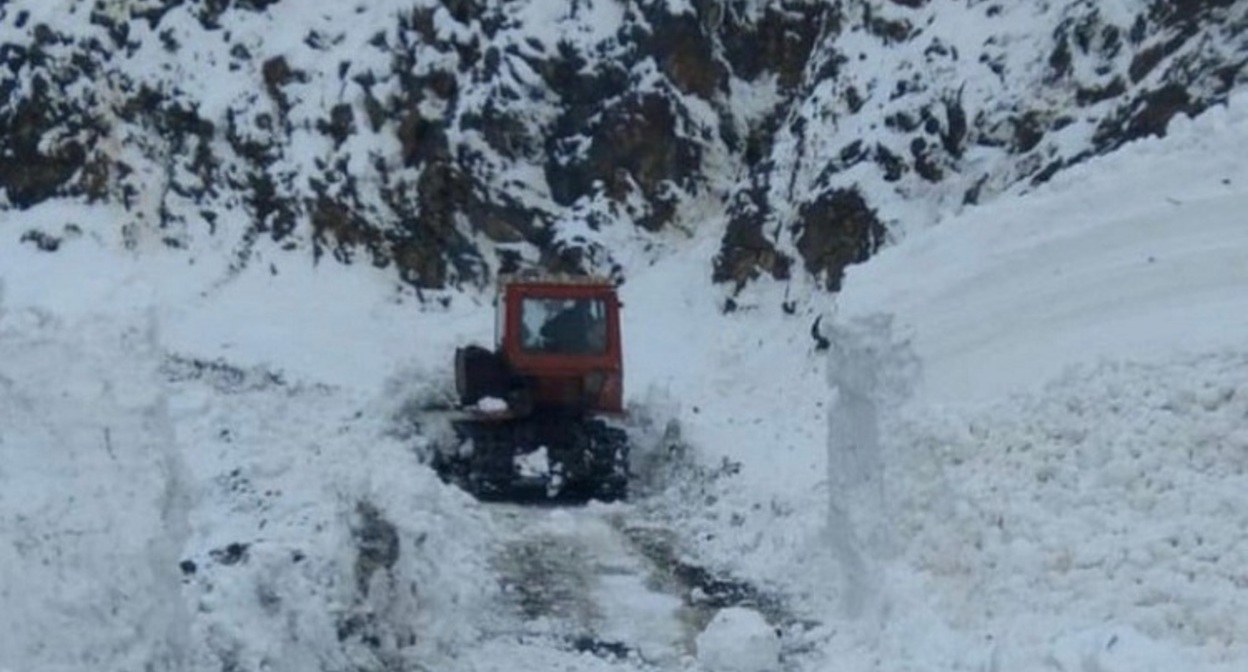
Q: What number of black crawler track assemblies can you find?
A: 2